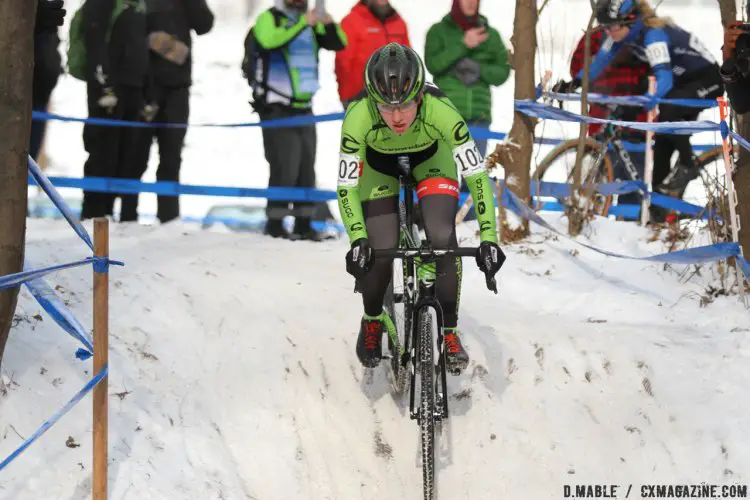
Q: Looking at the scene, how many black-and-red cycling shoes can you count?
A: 2